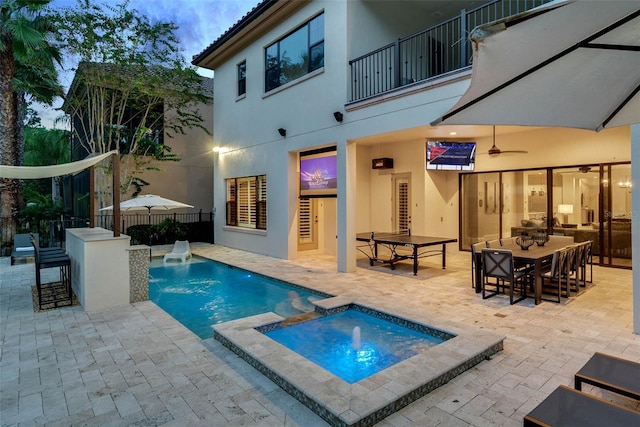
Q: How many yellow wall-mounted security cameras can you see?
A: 0